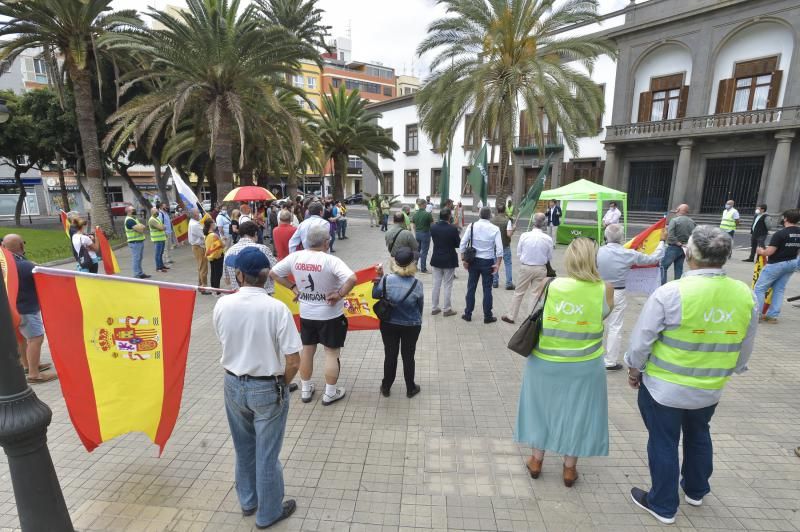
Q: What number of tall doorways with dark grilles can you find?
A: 2